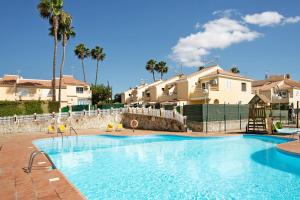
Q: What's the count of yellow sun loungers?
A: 4